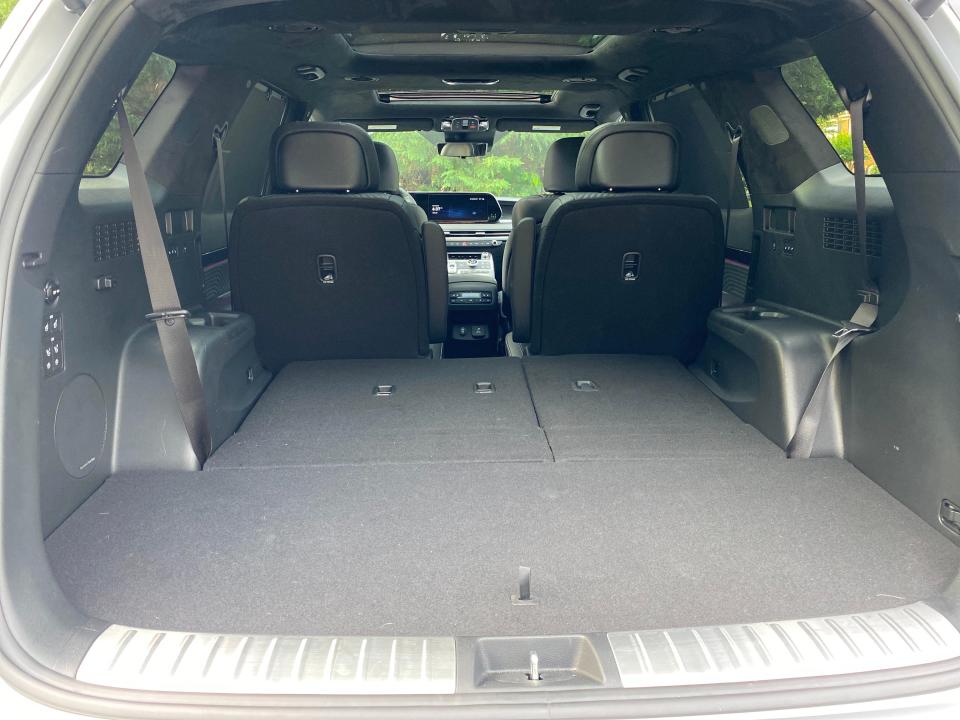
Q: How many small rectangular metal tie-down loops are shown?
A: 3